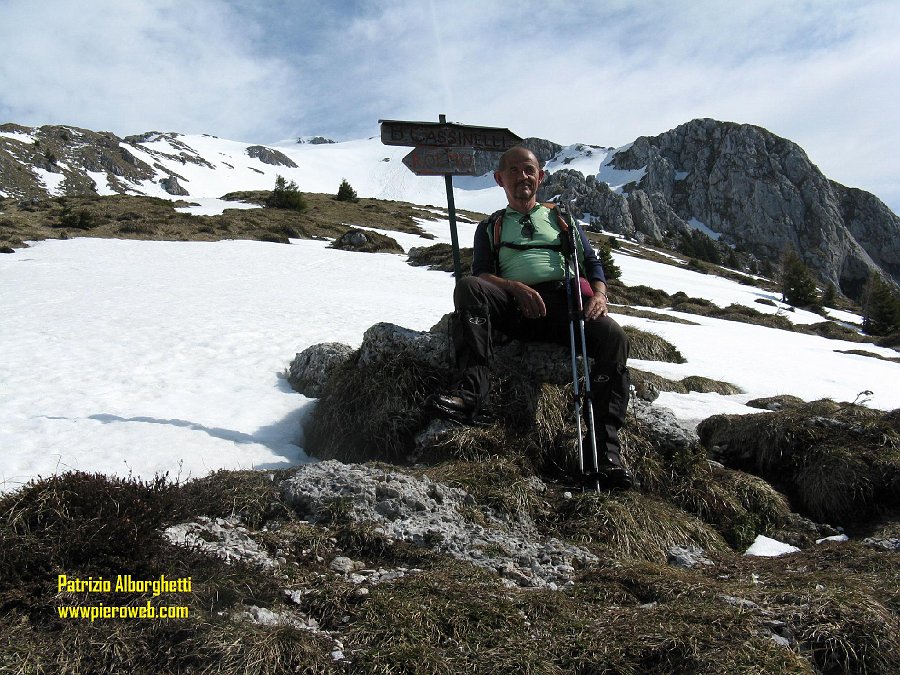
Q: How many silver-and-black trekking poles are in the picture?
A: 2